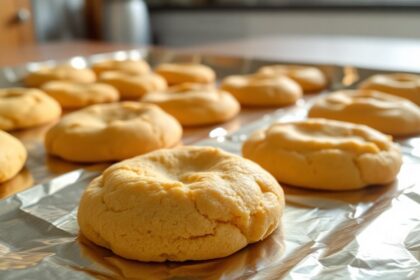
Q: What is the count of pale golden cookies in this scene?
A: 15